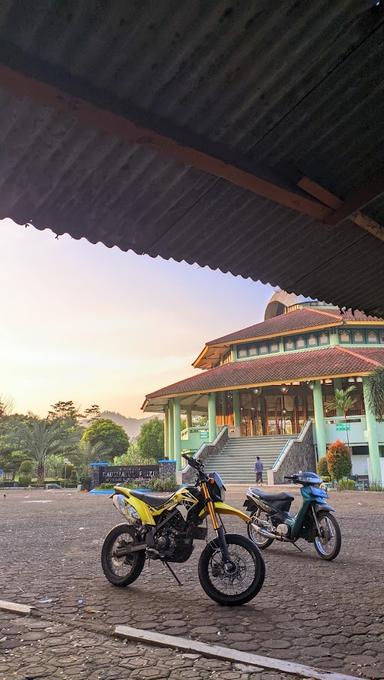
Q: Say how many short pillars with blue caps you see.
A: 2